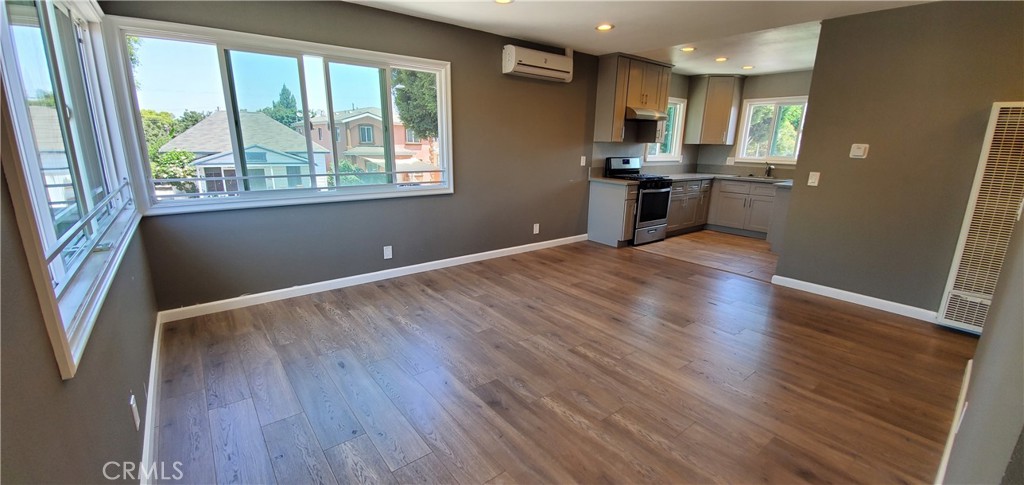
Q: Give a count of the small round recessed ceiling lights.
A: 5